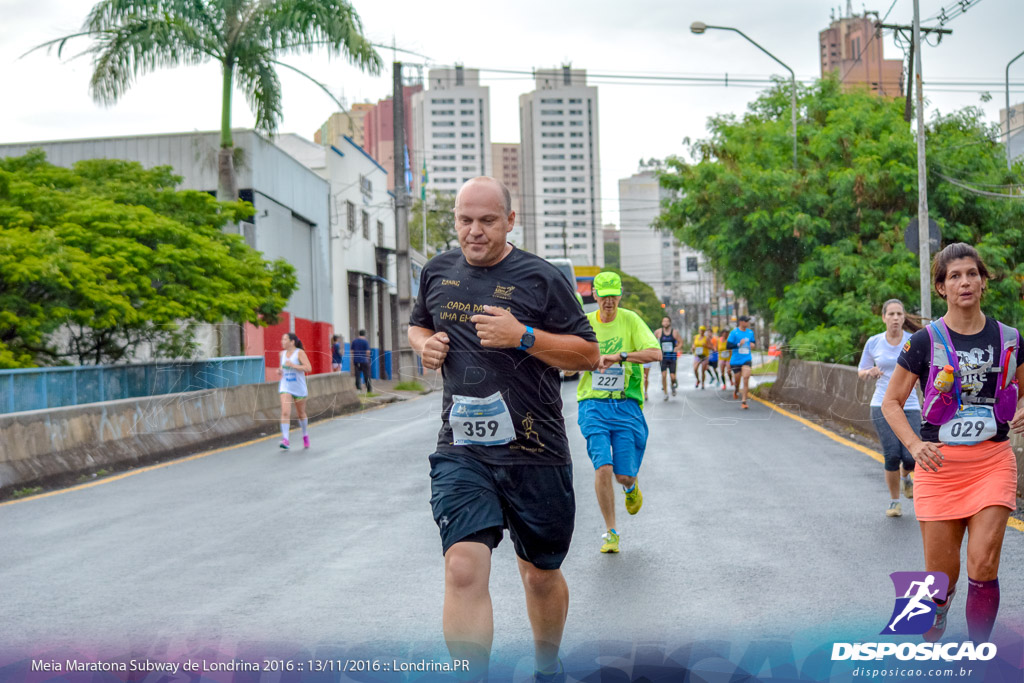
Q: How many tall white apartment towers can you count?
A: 2